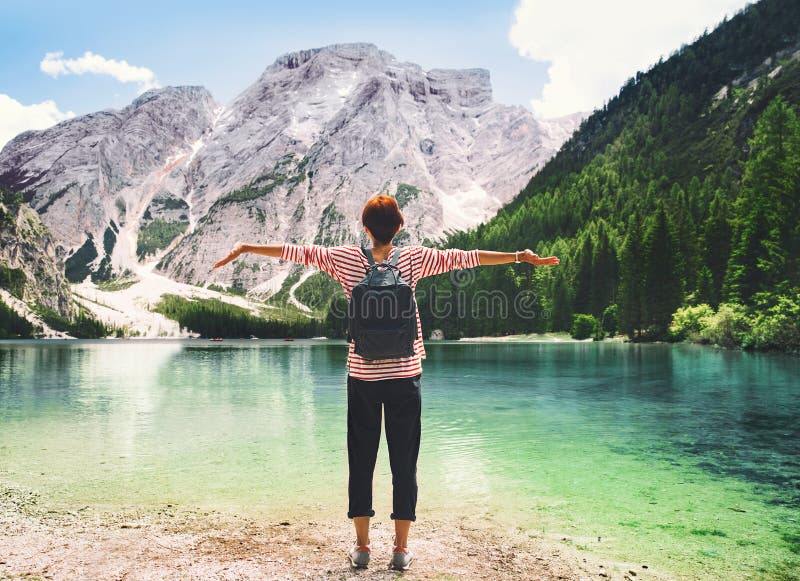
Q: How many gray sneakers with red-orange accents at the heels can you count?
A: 2